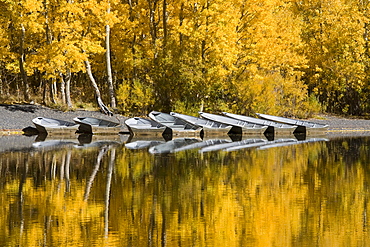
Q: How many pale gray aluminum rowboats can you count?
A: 8